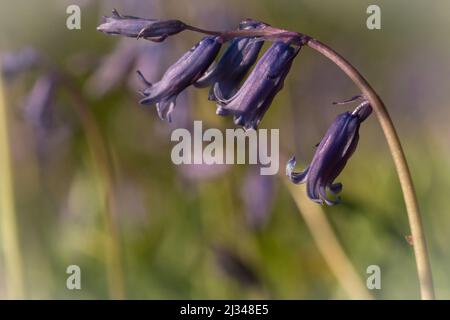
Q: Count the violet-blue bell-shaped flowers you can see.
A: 5